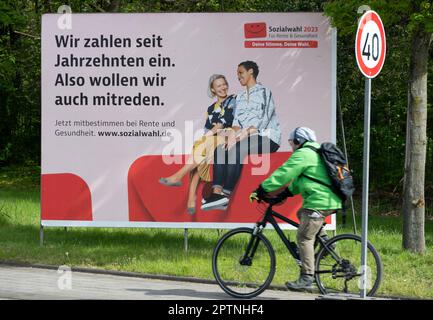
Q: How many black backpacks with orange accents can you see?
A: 1